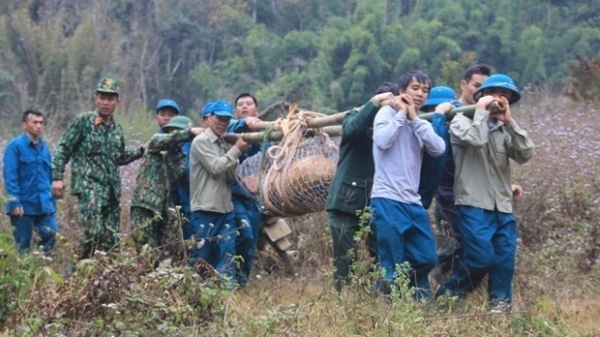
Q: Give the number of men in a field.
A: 12